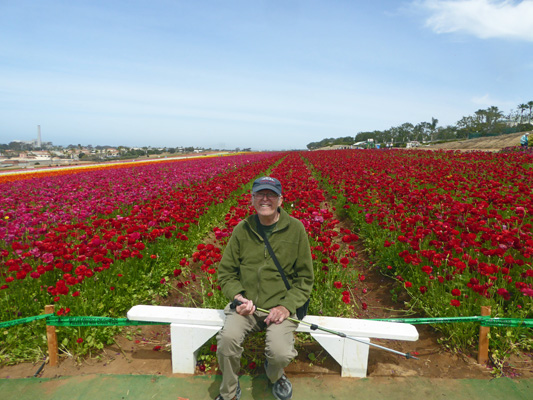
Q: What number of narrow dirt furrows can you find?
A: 2